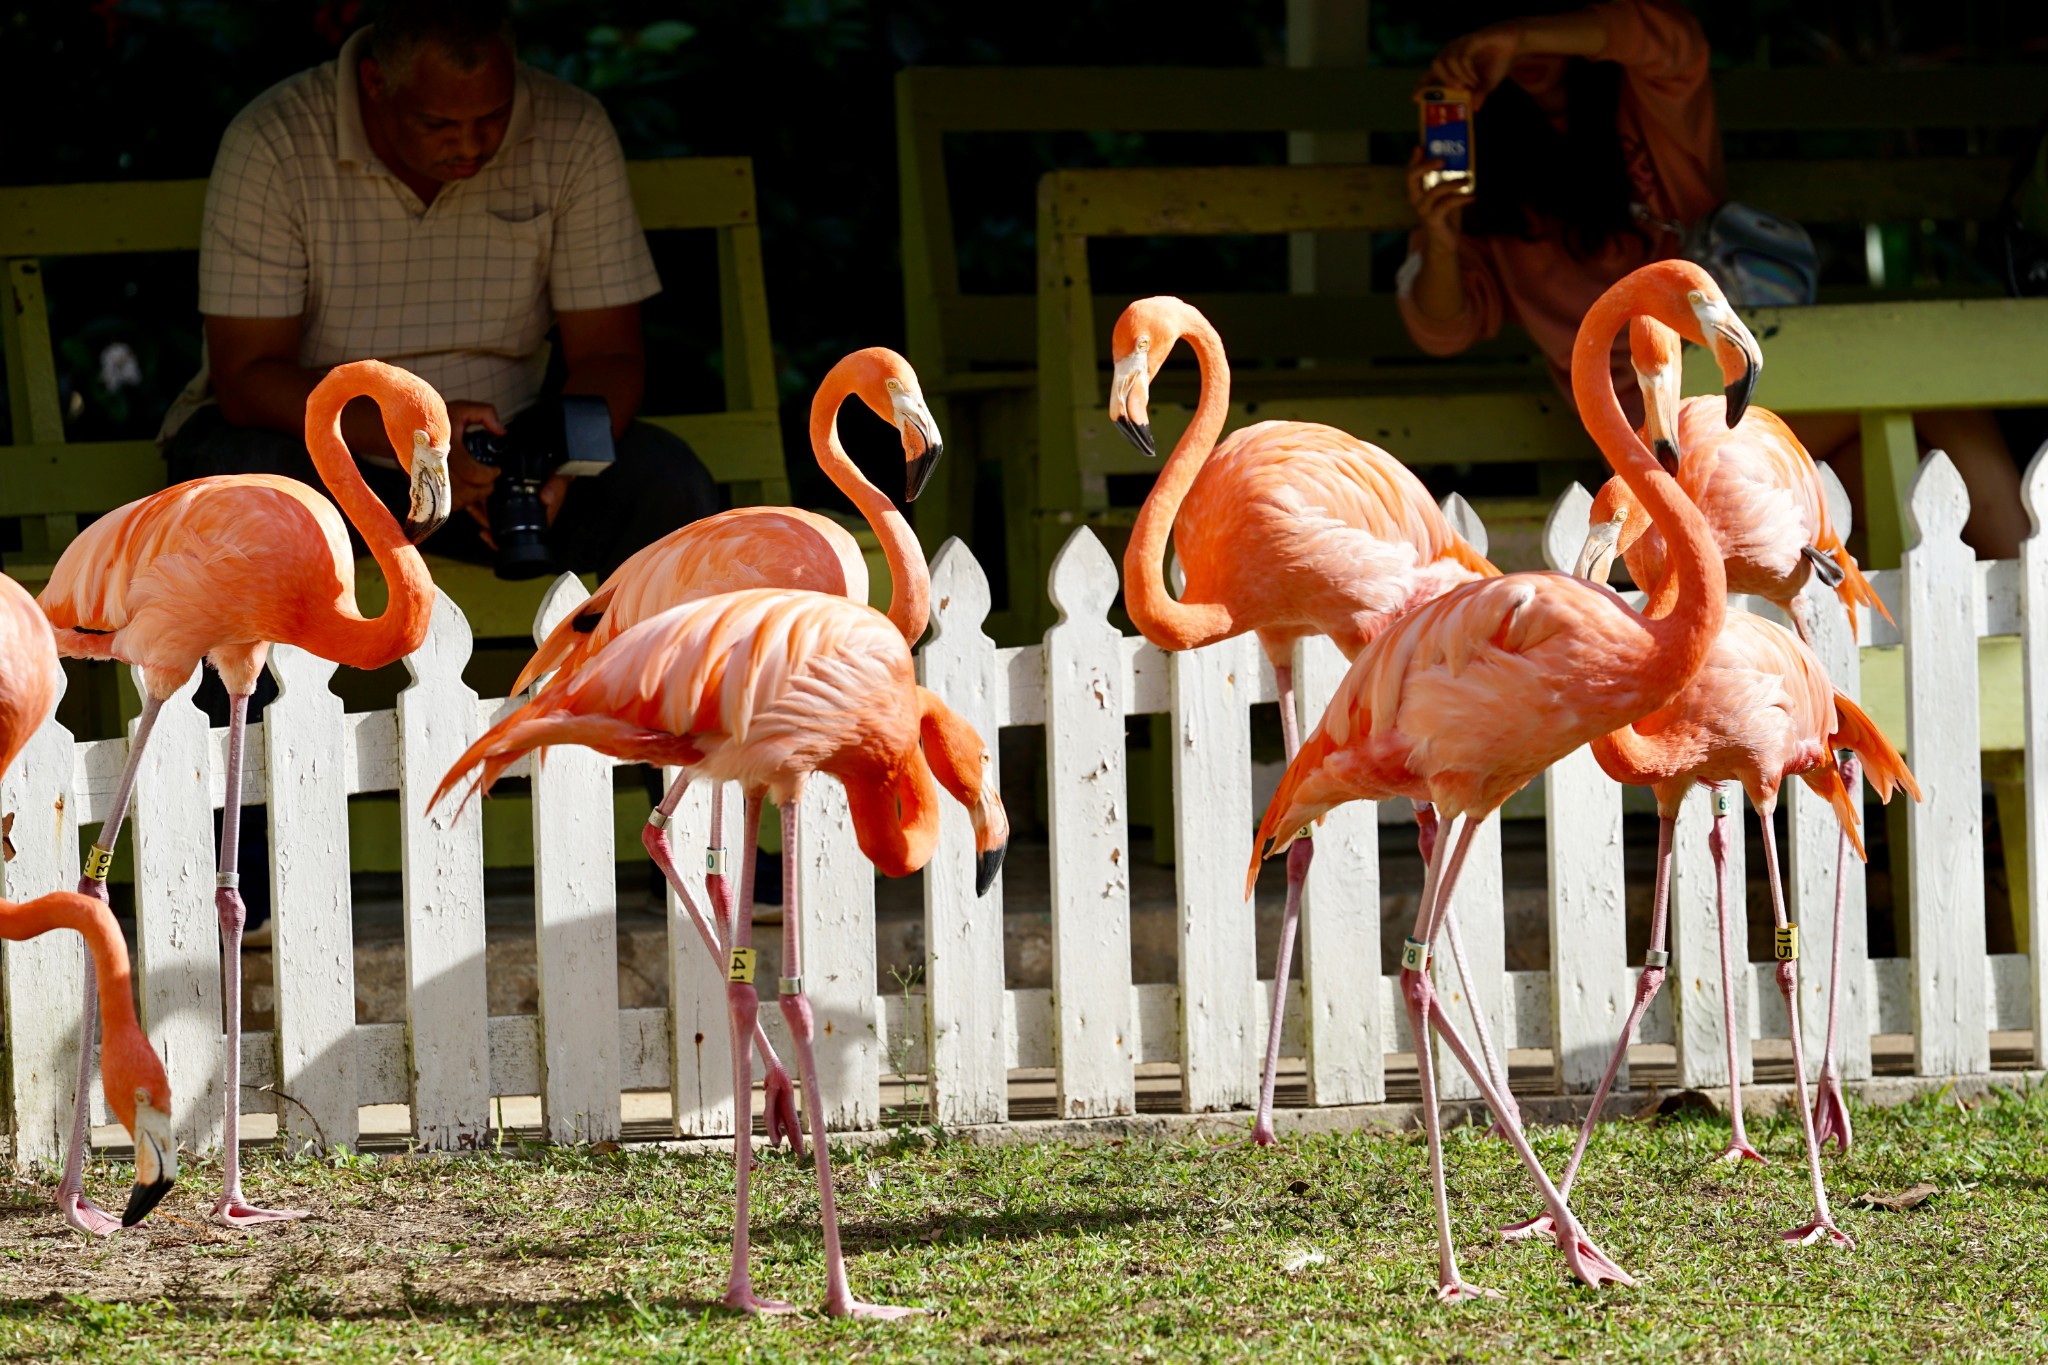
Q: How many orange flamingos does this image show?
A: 8